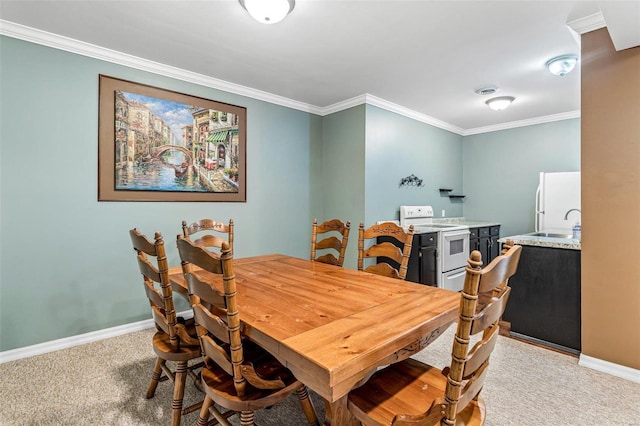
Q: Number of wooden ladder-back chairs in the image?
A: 6